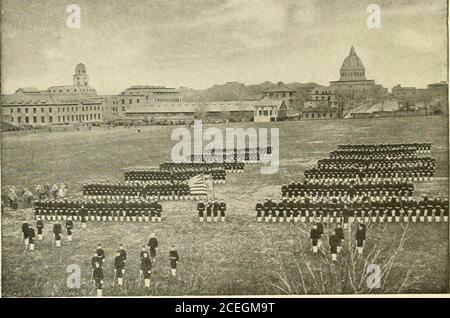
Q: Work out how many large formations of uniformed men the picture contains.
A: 2